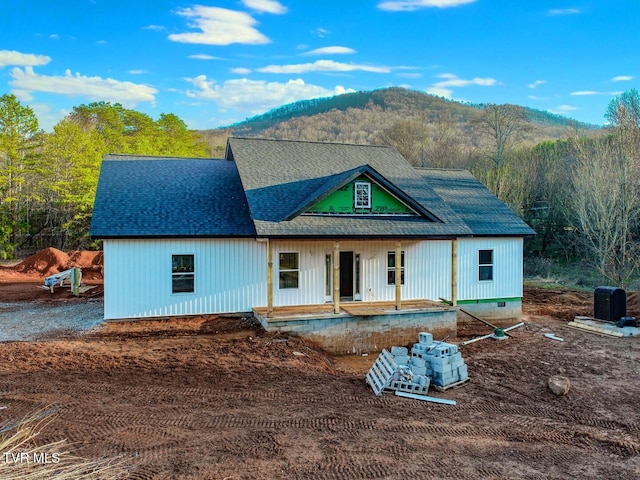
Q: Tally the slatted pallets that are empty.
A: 1